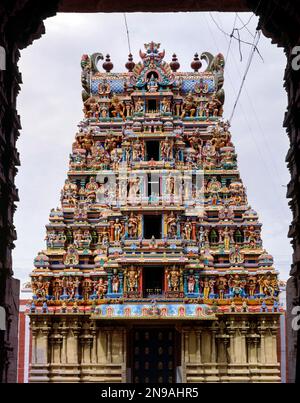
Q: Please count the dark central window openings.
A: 5